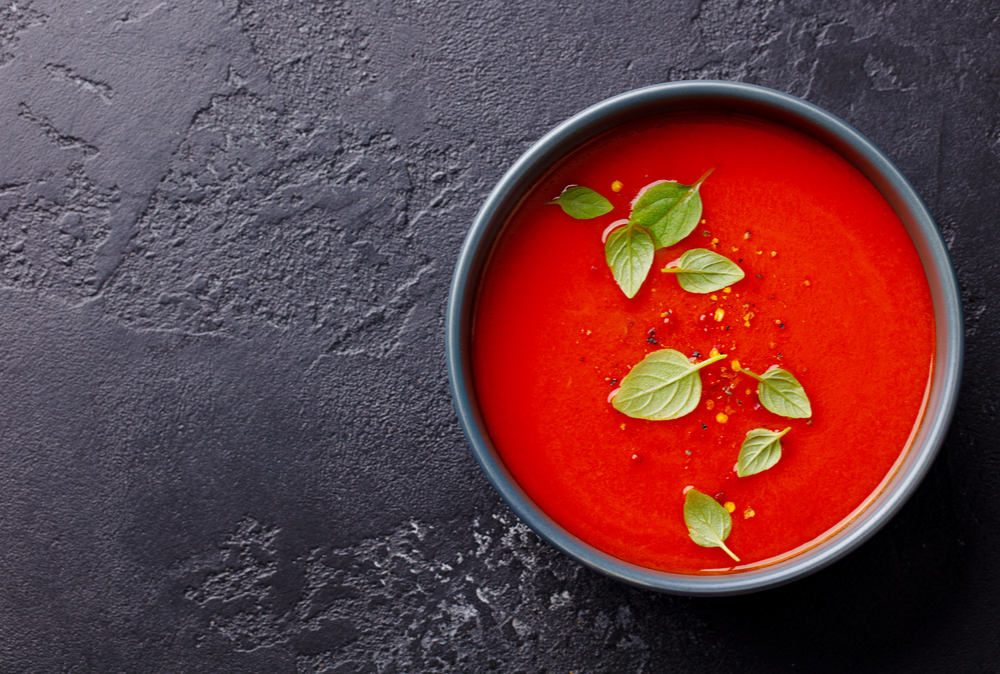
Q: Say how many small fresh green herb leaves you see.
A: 8